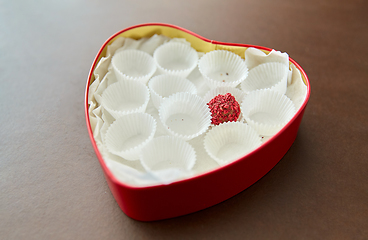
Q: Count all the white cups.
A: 12